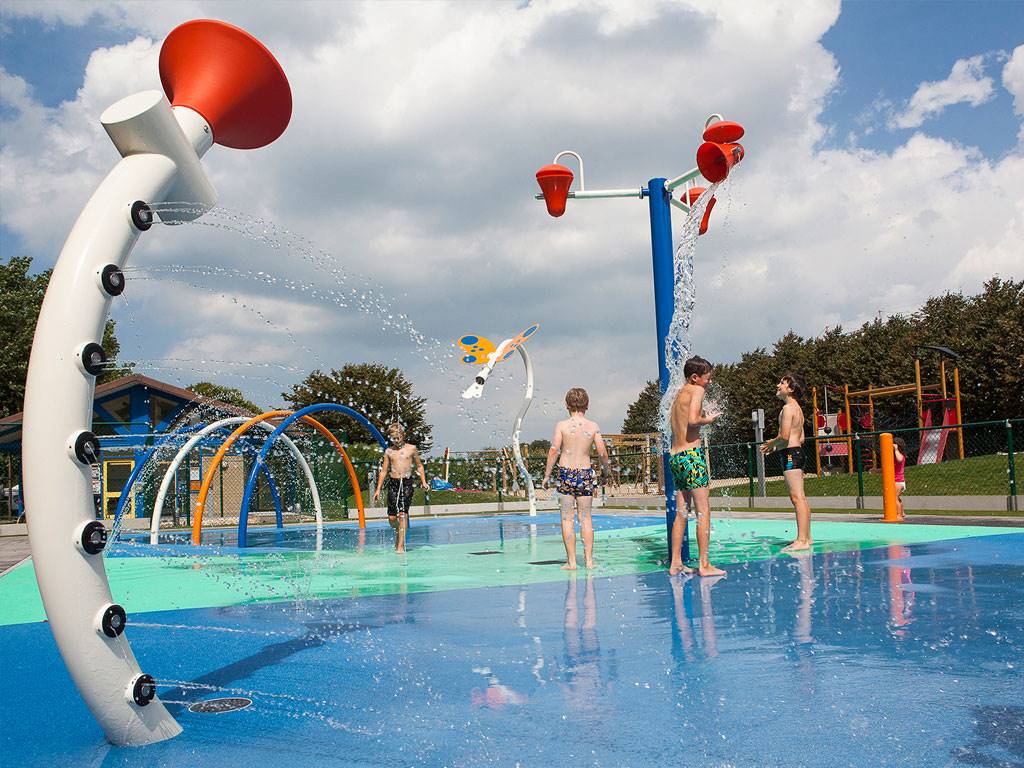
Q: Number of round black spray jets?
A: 7